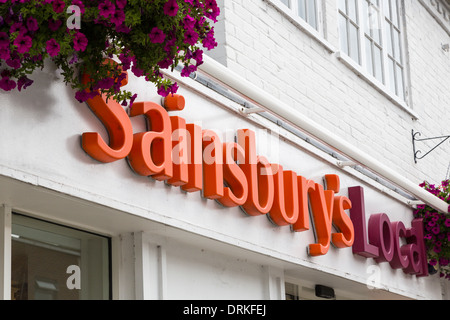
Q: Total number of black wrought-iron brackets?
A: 1